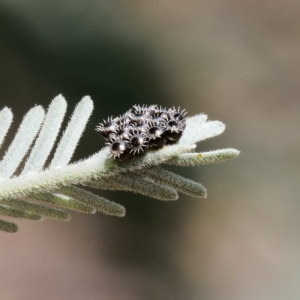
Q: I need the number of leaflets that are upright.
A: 4